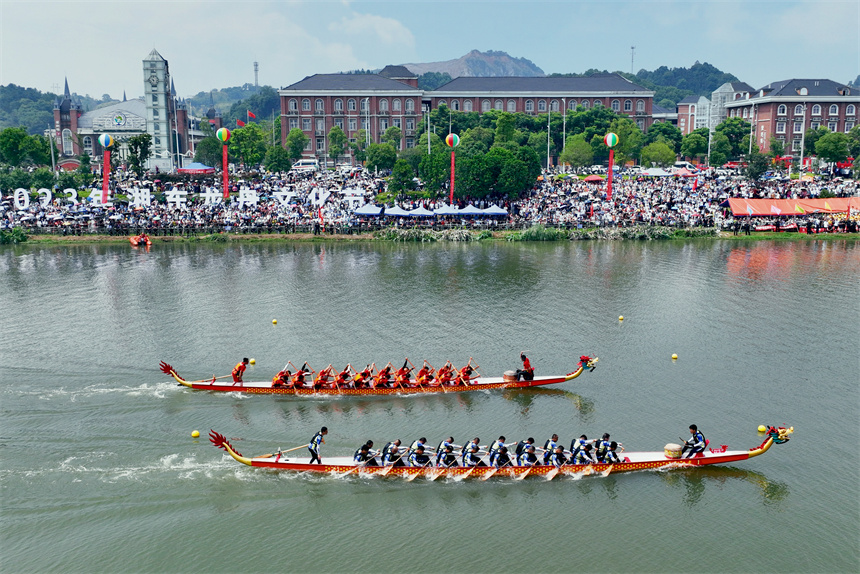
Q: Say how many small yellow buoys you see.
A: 6